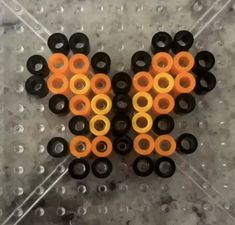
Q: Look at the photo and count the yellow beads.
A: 6